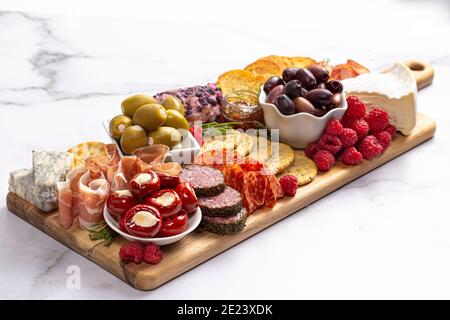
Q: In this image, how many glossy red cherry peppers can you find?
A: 7